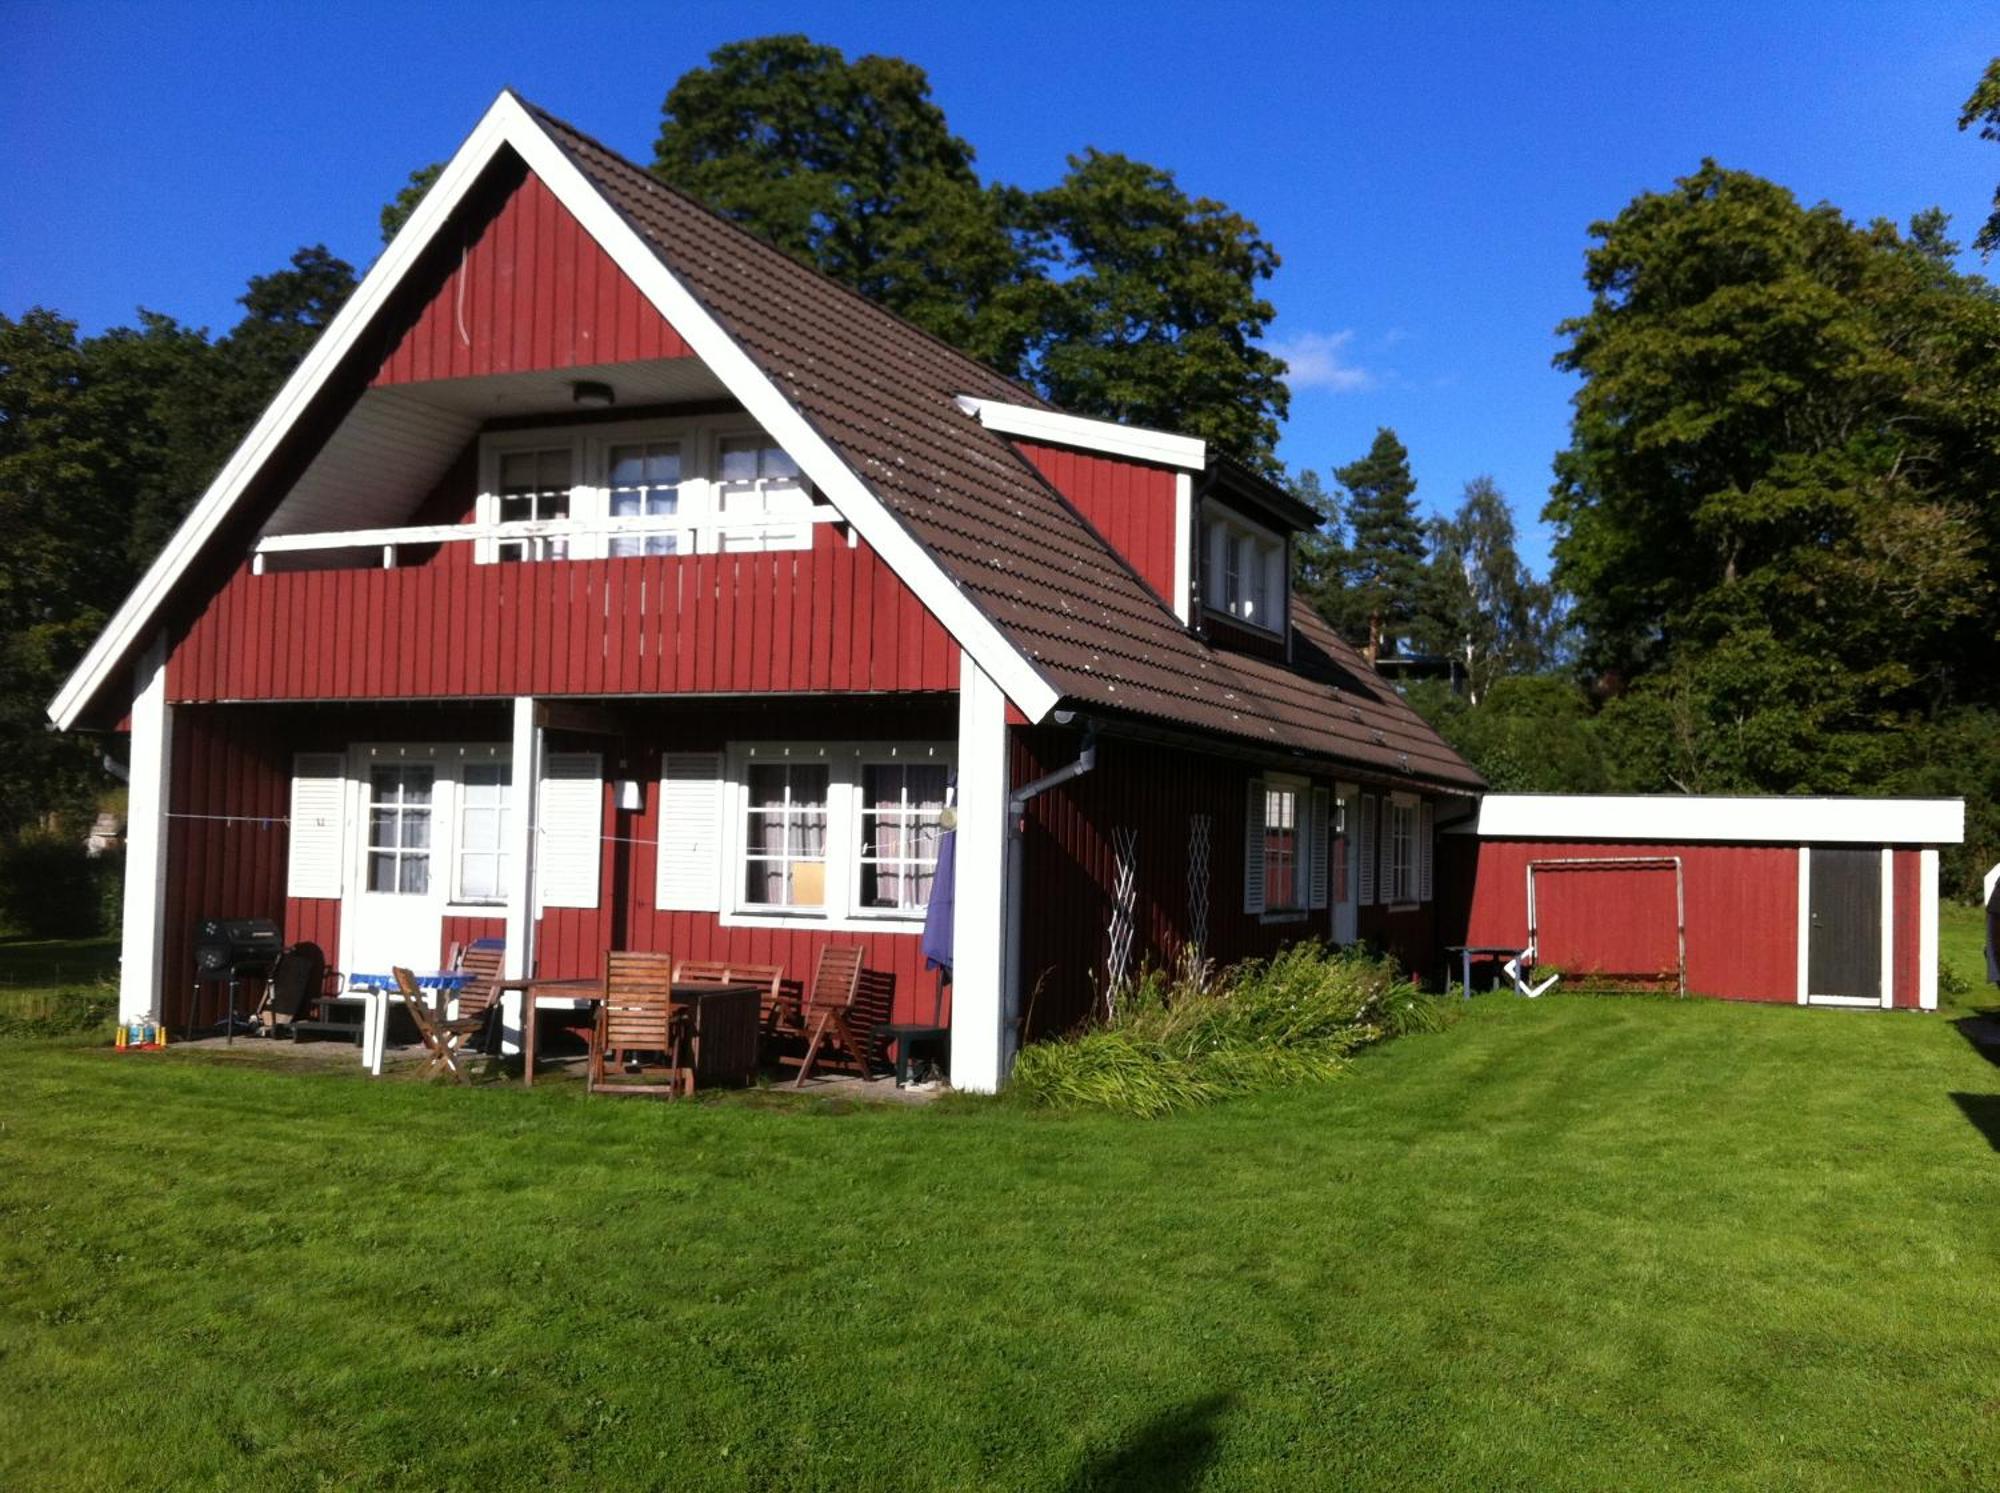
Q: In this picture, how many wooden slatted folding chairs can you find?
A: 4